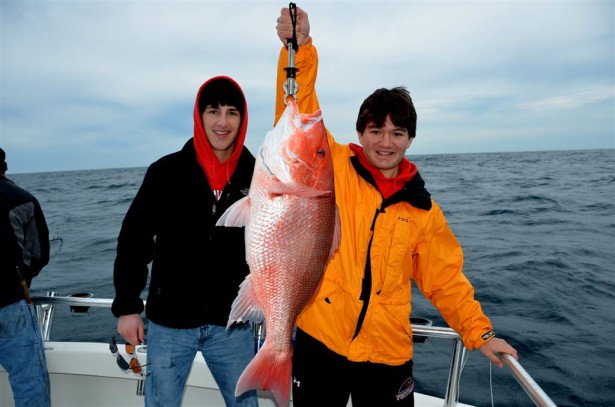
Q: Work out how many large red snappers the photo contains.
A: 1